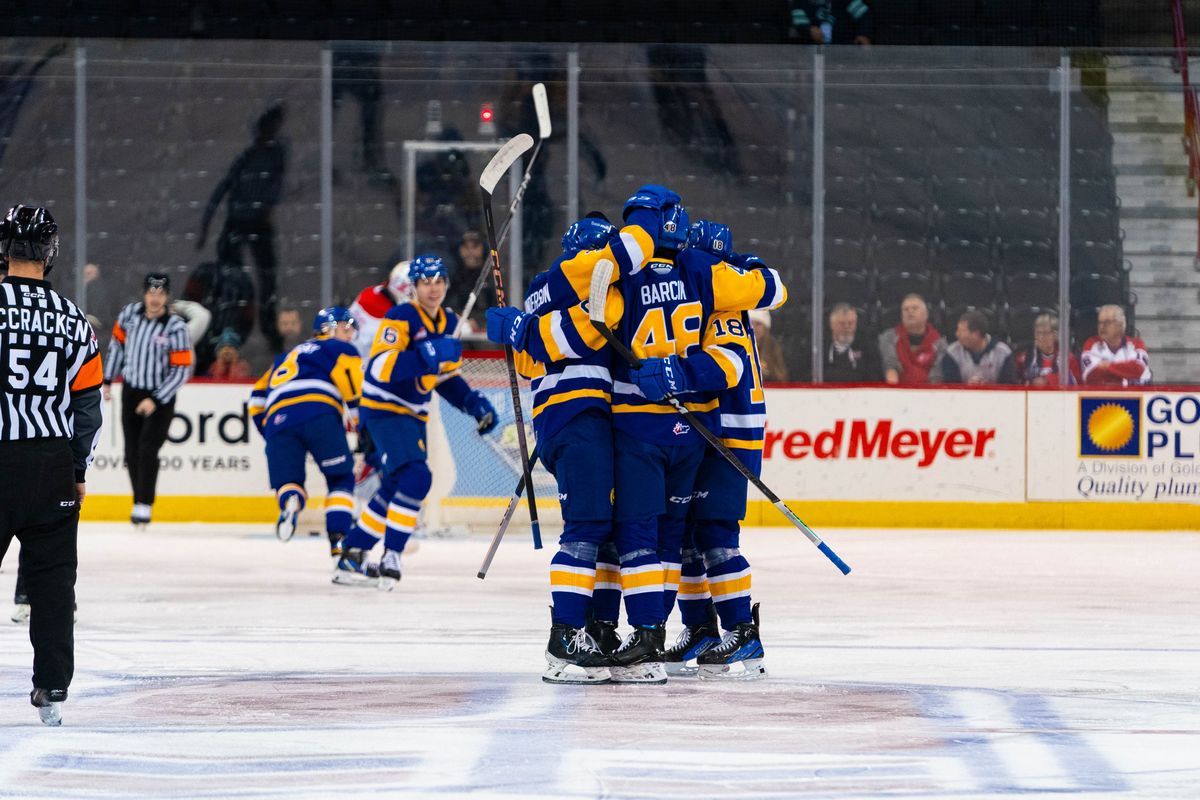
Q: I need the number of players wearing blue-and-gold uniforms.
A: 5